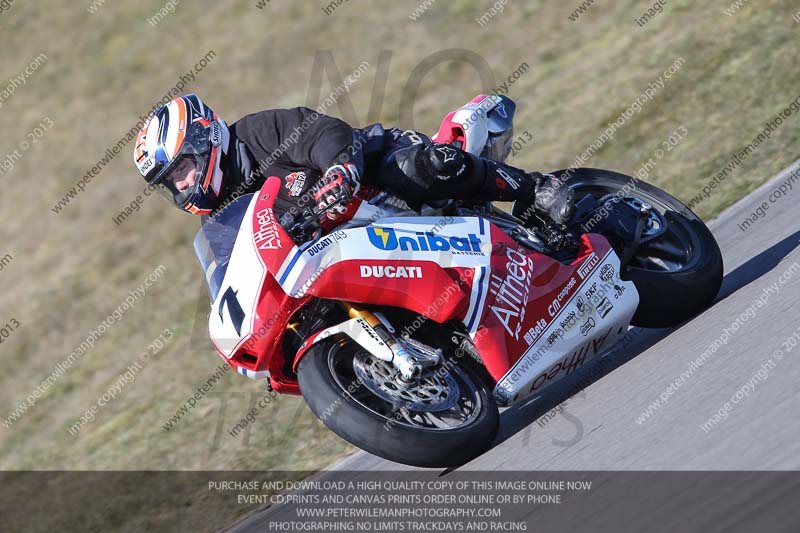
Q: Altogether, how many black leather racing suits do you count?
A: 1